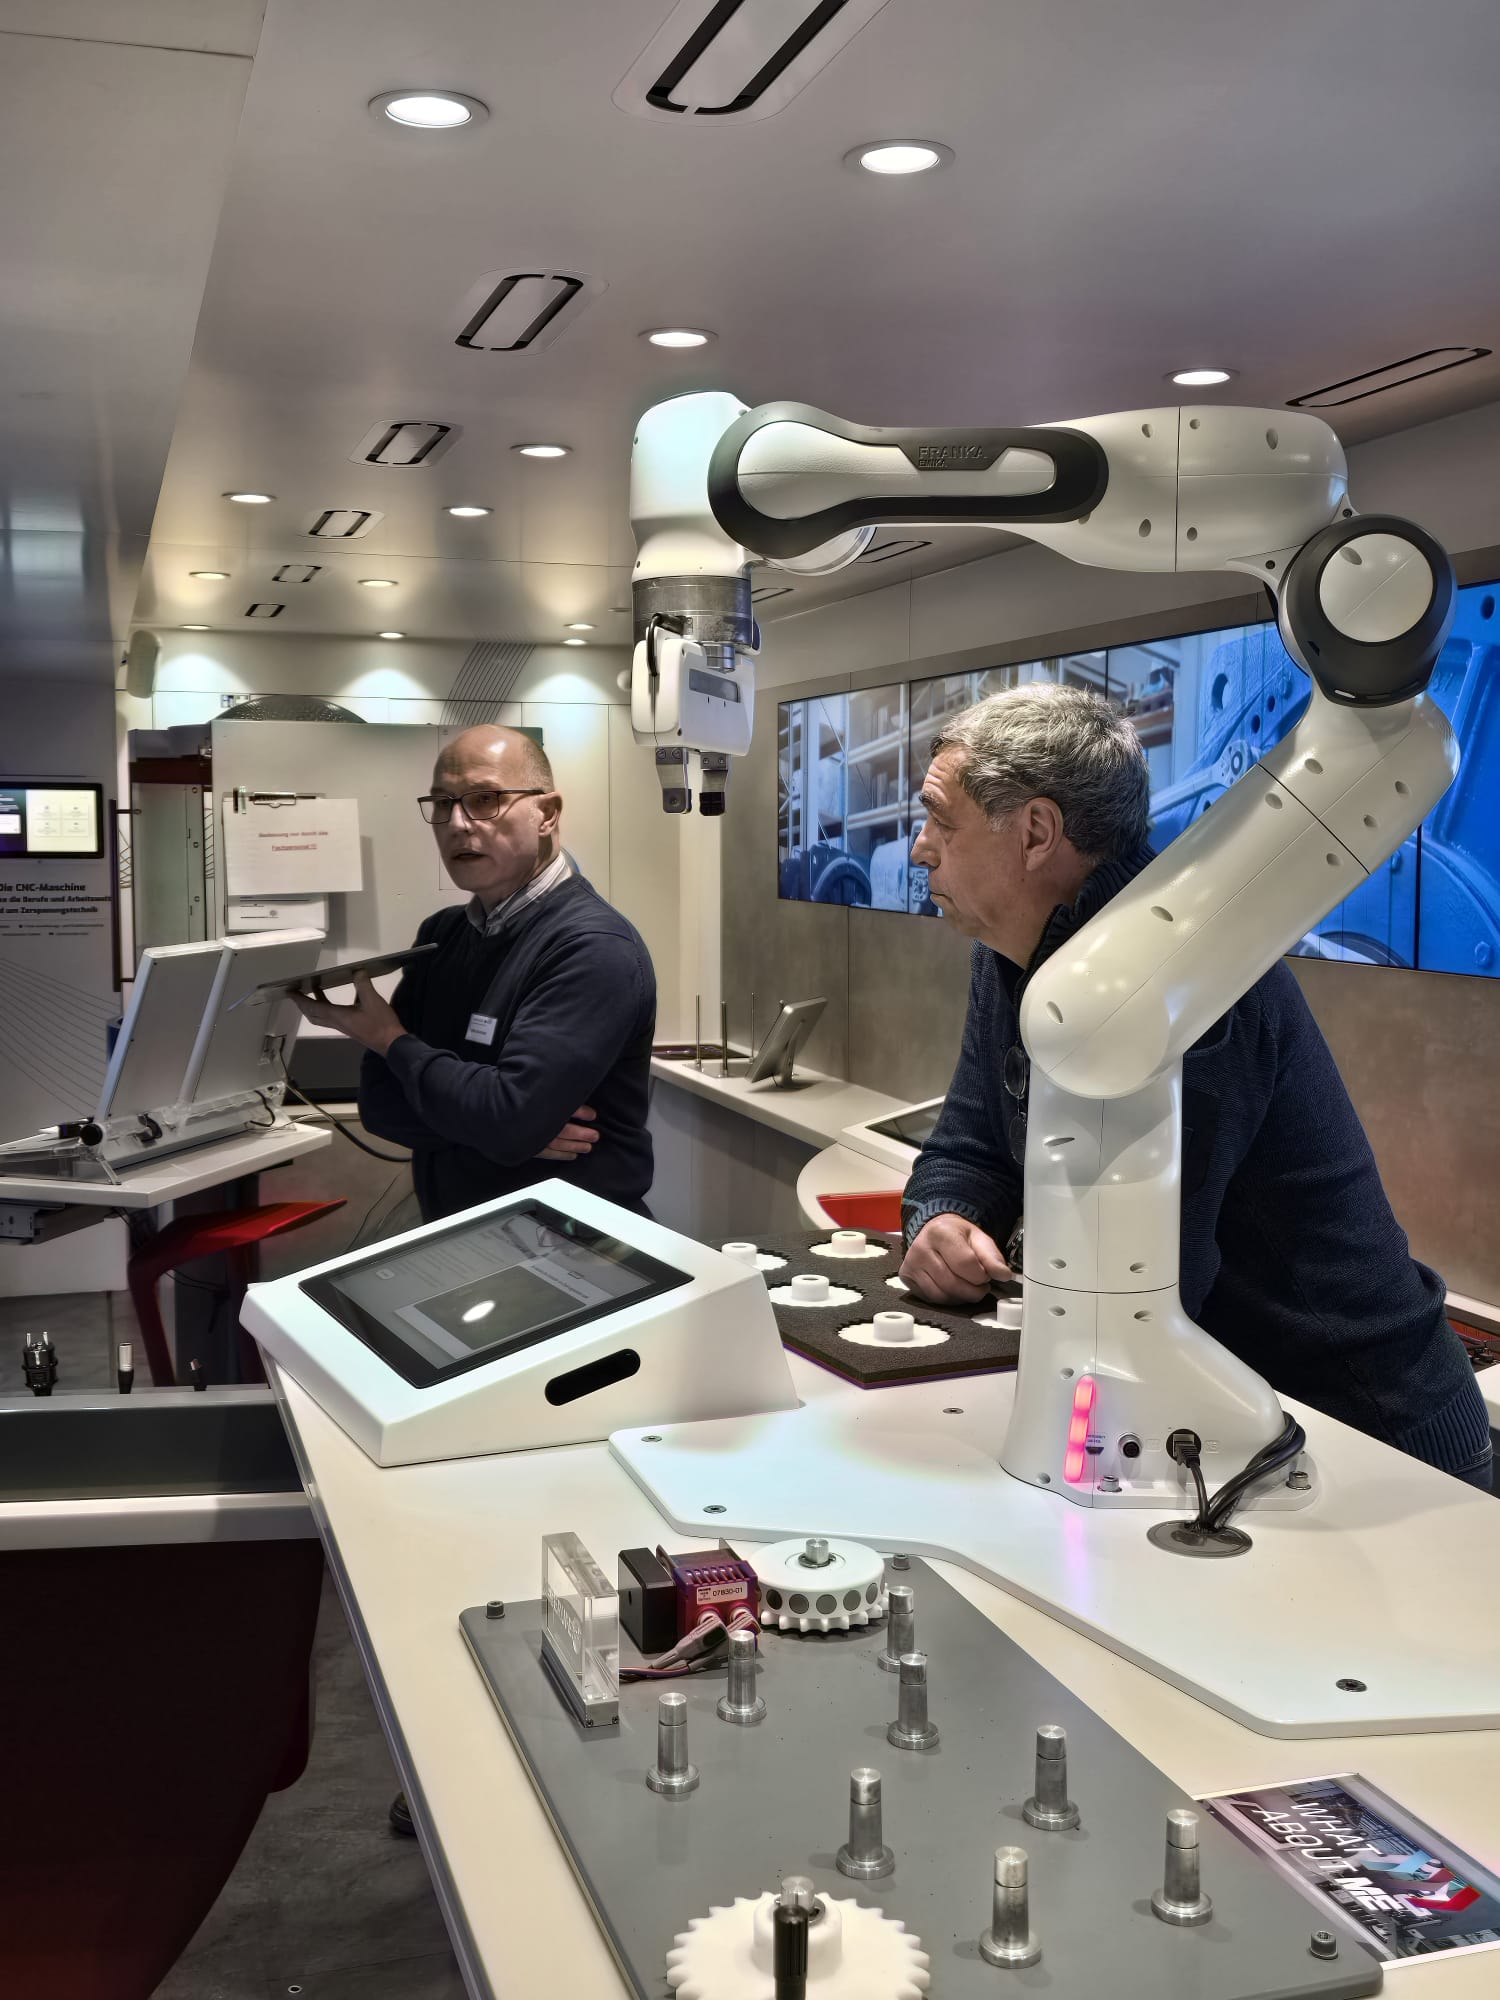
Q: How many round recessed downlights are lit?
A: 13